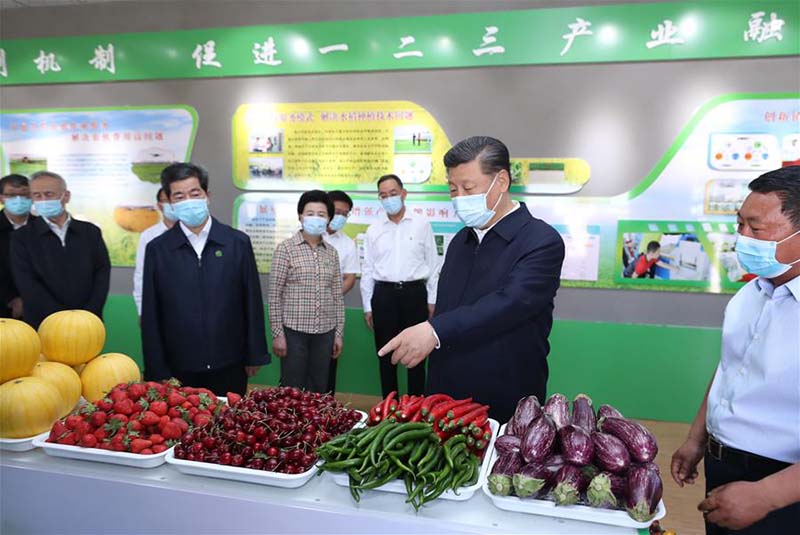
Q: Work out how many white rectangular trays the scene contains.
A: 5